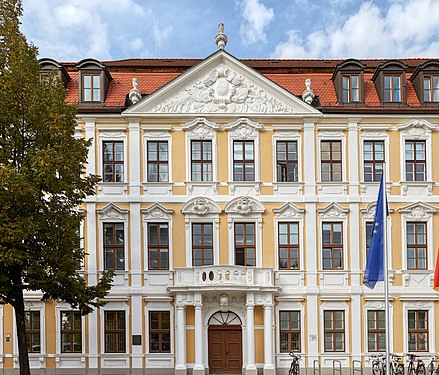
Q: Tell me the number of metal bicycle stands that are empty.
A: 3